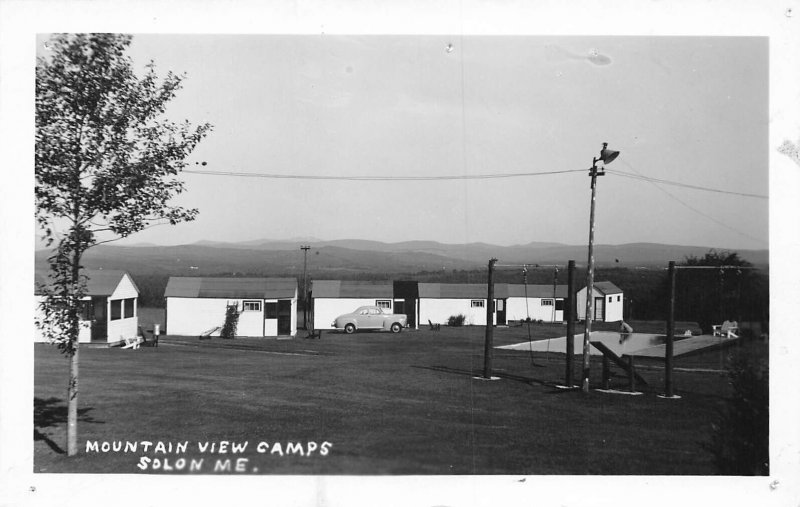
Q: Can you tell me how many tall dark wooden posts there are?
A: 3